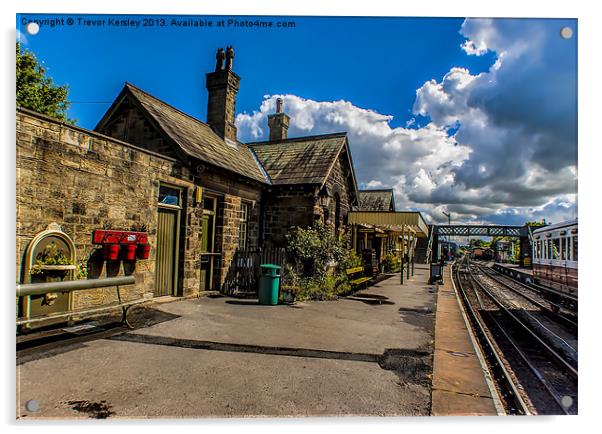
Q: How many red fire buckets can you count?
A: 3